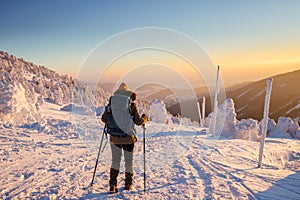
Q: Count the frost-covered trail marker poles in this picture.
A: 4